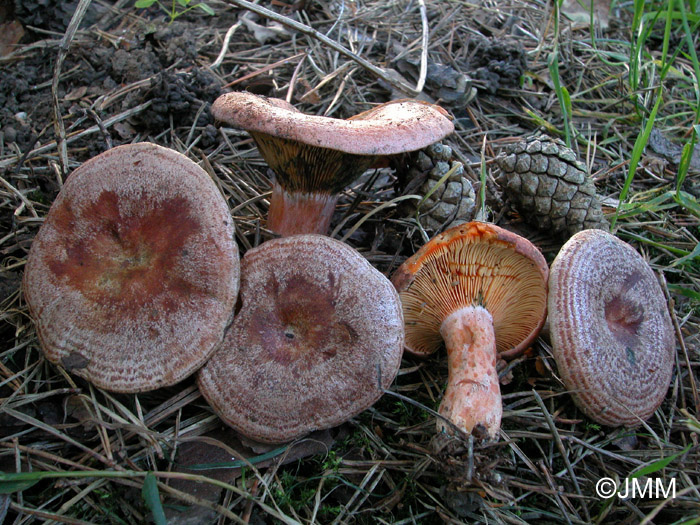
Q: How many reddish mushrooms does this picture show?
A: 5